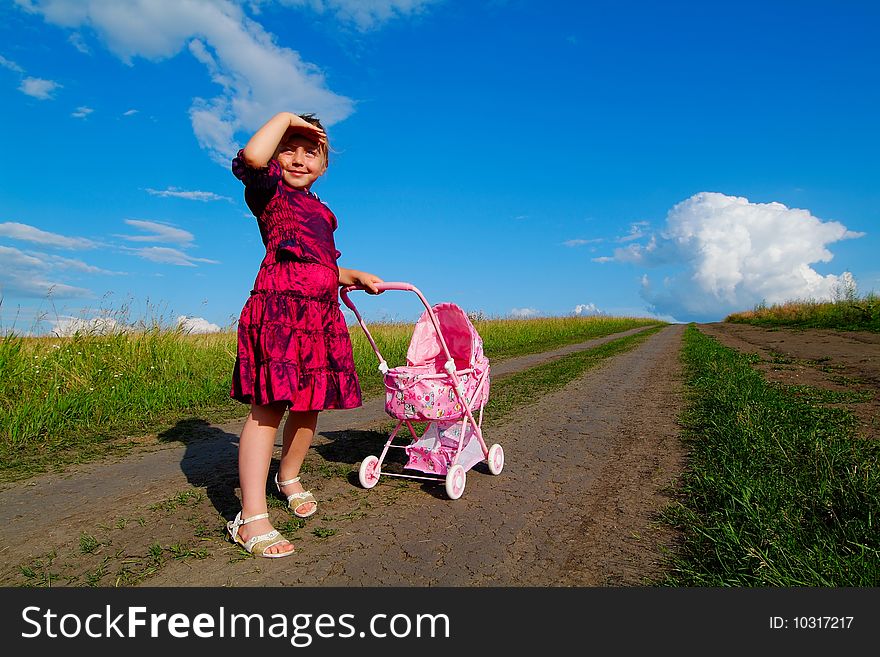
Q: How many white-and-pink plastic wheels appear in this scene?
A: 3